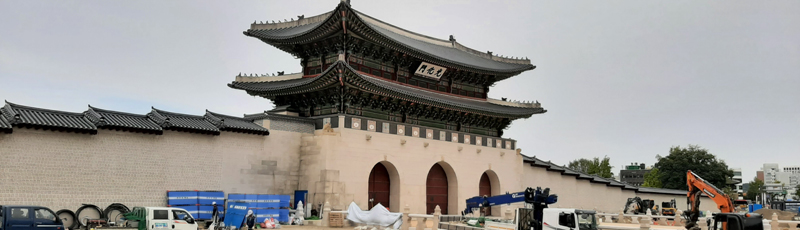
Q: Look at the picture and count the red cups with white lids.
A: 0